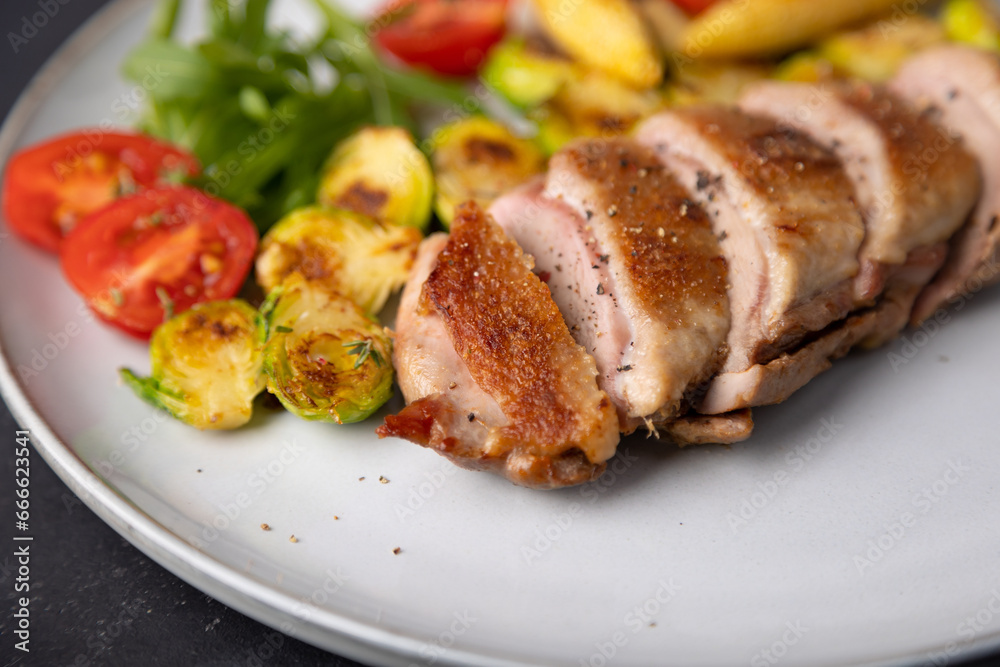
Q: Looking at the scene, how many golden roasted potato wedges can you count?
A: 2